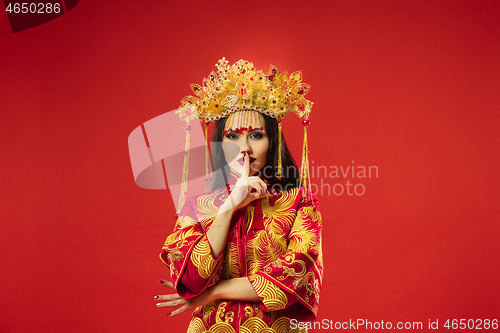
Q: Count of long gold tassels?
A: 4